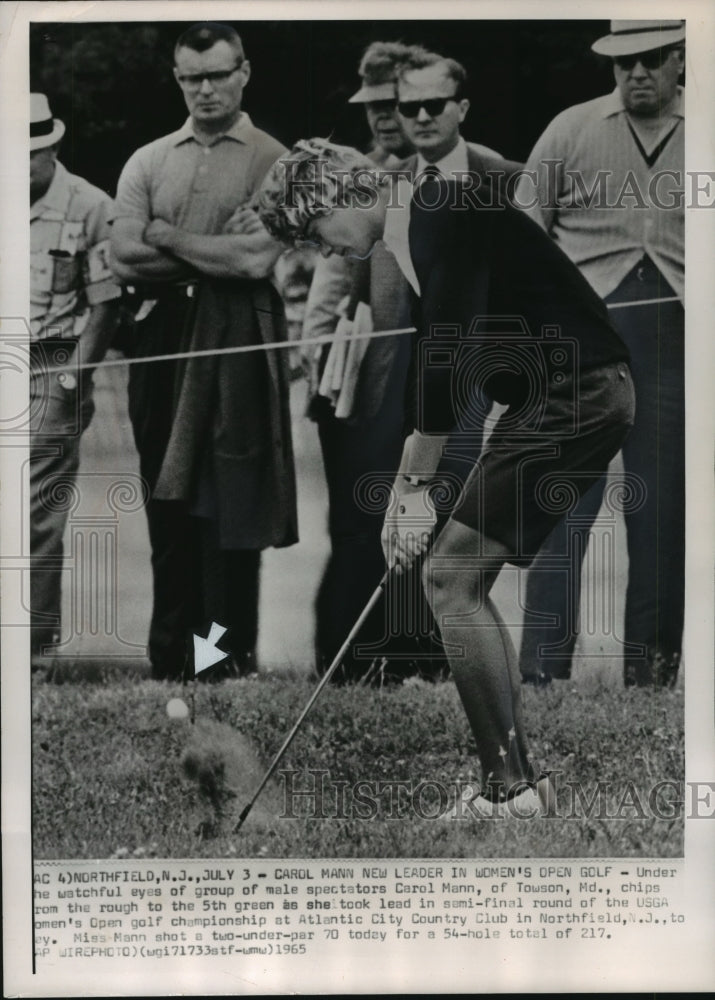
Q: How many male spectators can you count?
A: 5